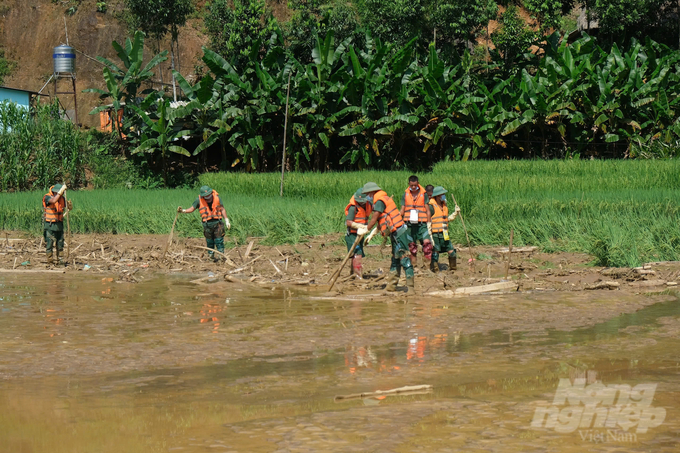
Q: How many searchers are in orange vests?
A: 6